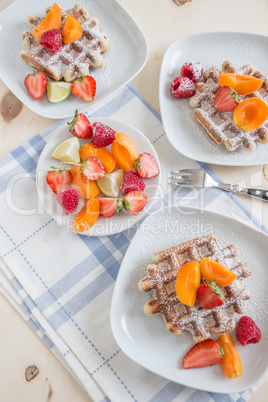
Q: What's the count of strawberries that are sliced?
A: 11